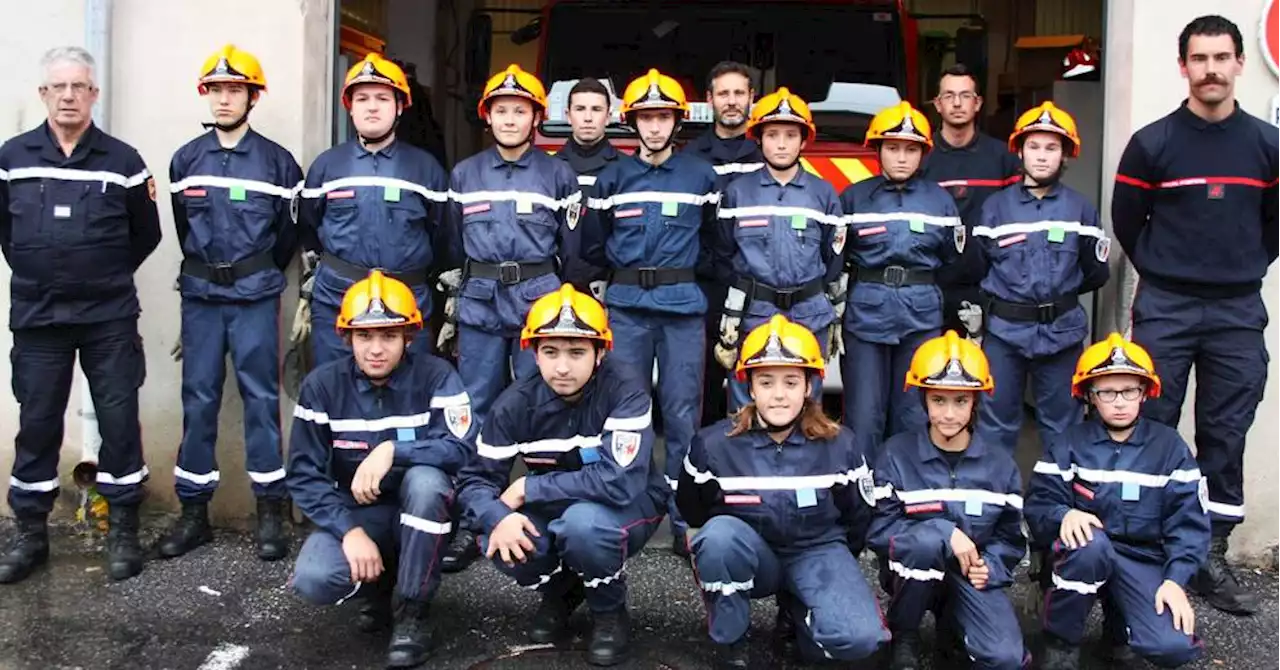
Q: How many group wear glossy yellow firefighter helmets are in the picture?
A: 12